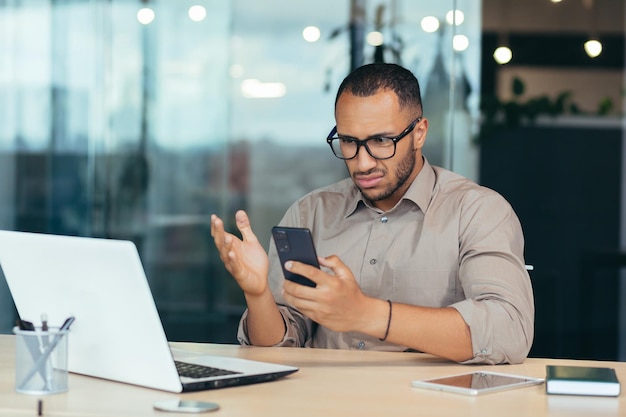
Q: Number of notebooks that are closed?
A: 1